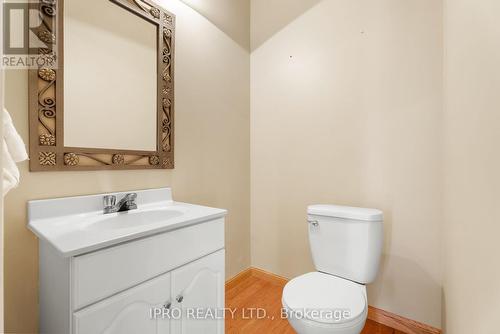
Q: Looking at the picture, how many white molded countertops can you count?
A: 1